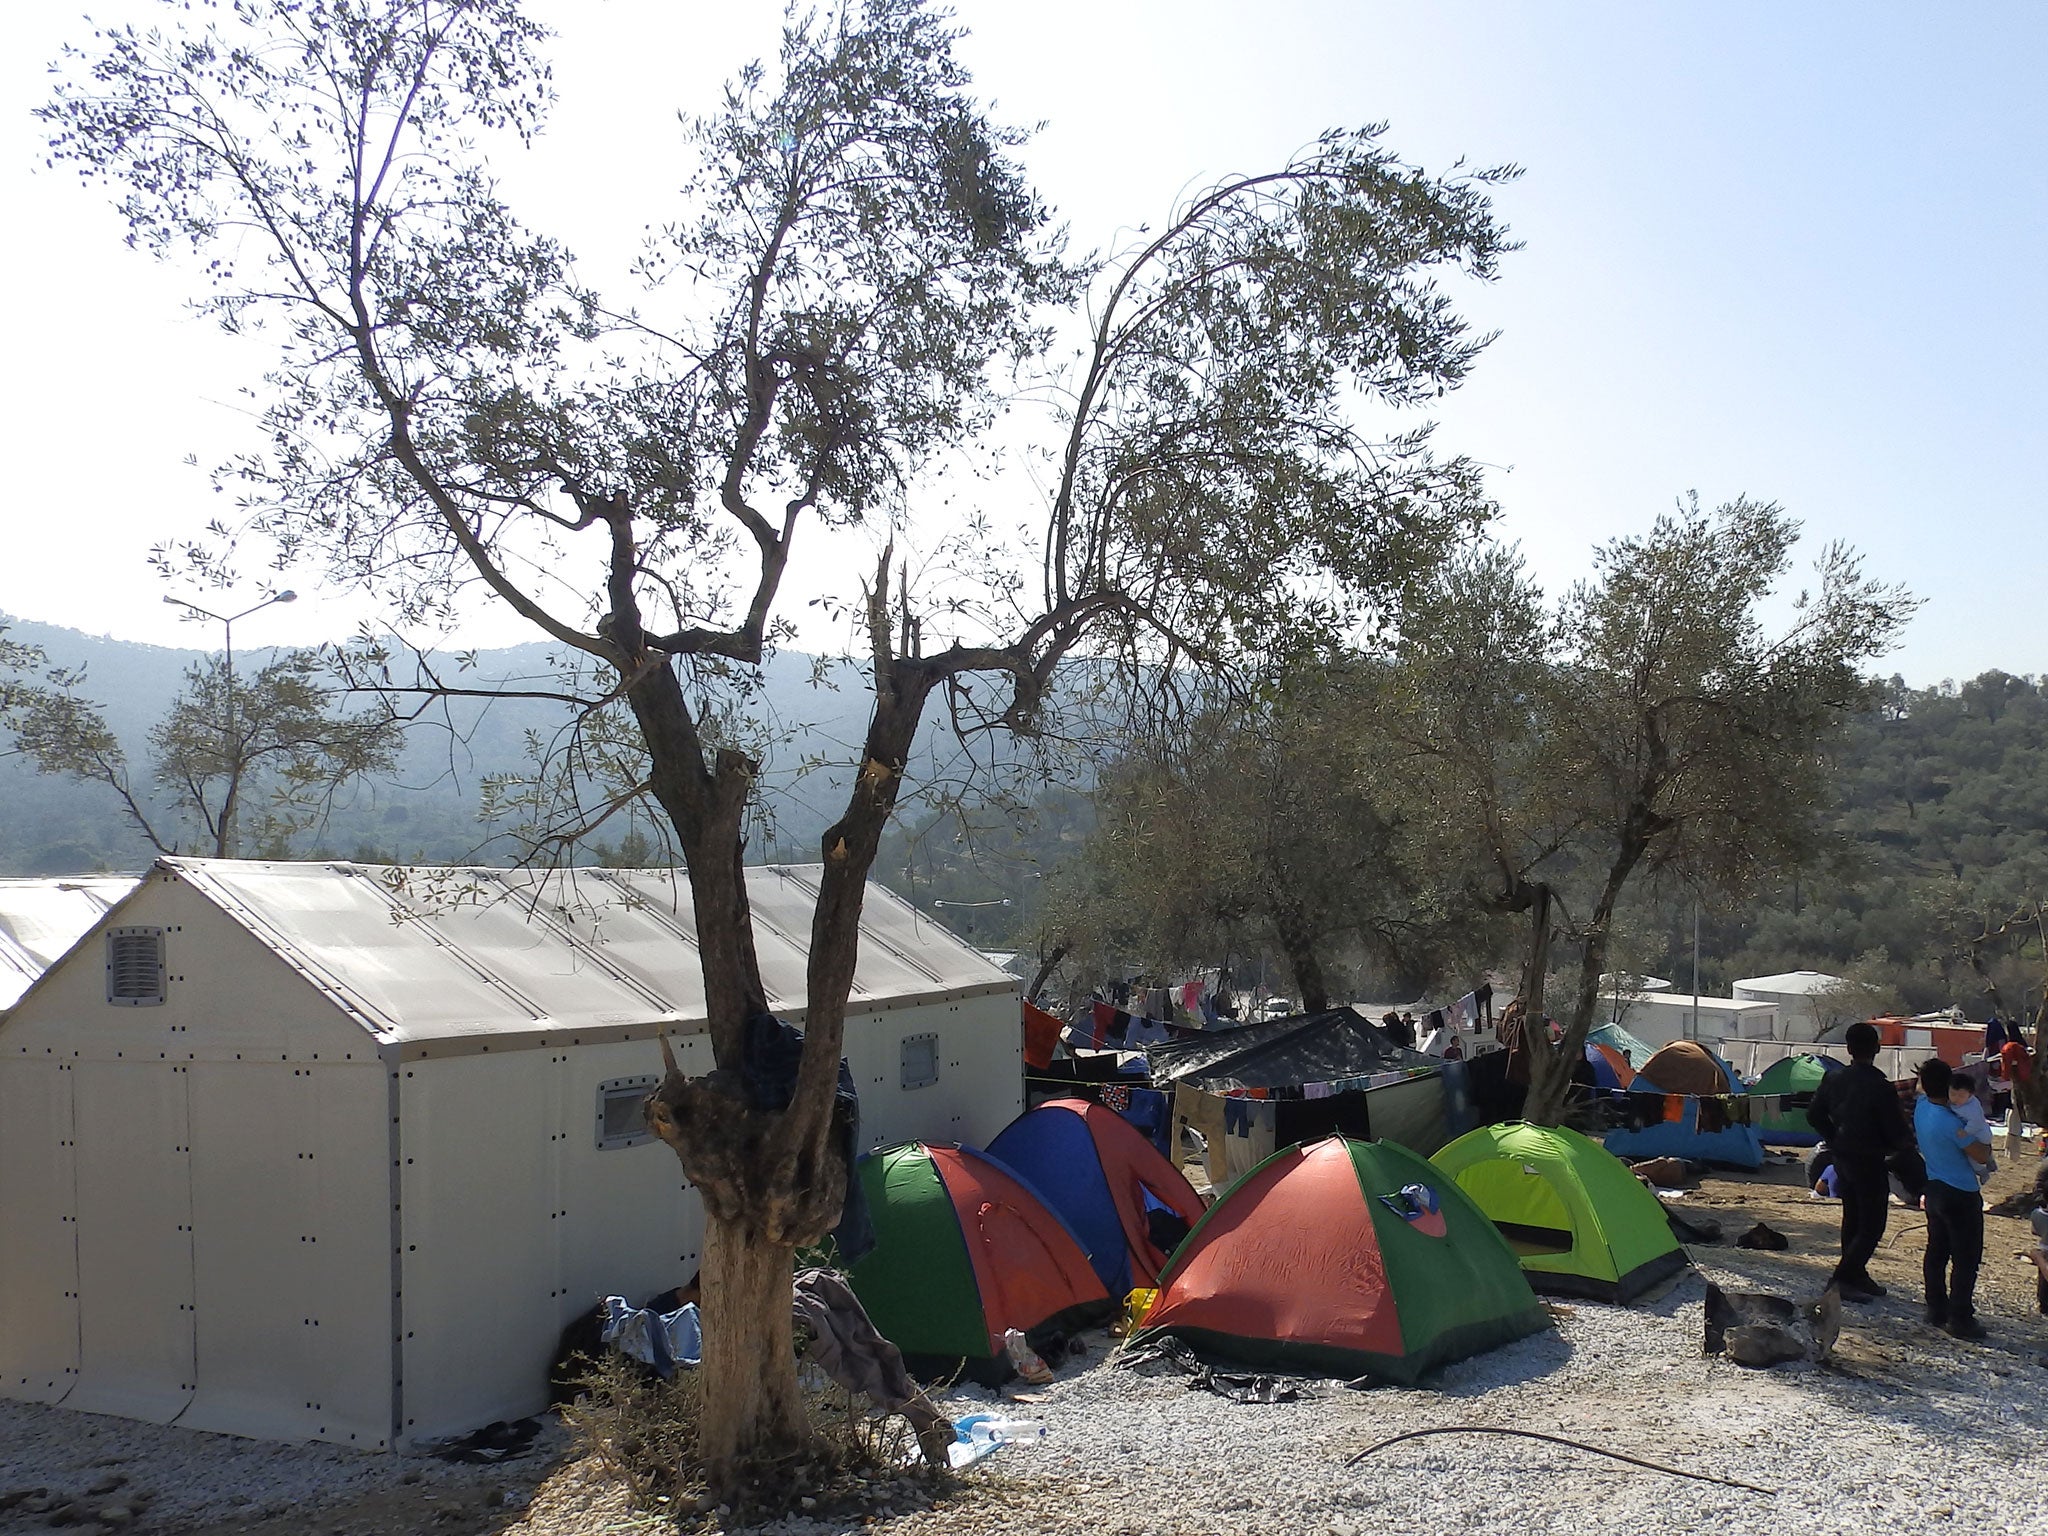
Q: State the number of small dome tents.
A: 7